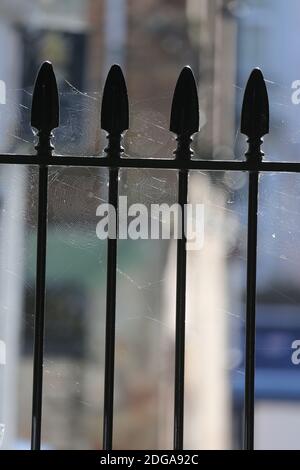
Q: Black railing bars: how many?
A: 4